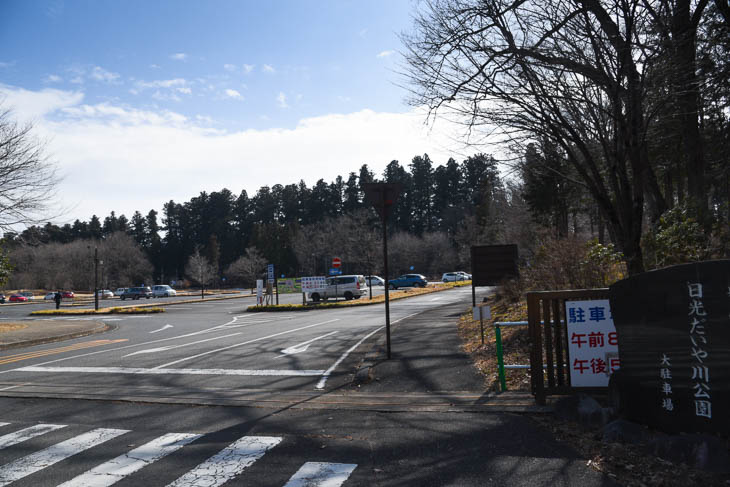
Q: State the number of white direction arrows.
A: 3